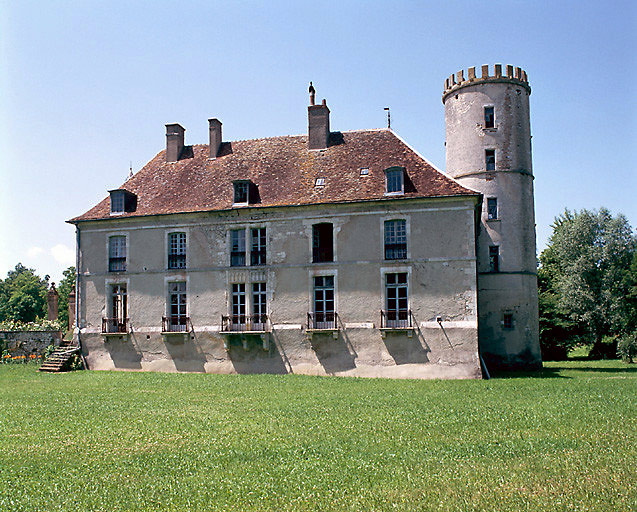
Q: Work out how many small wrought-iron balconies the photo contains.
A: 5